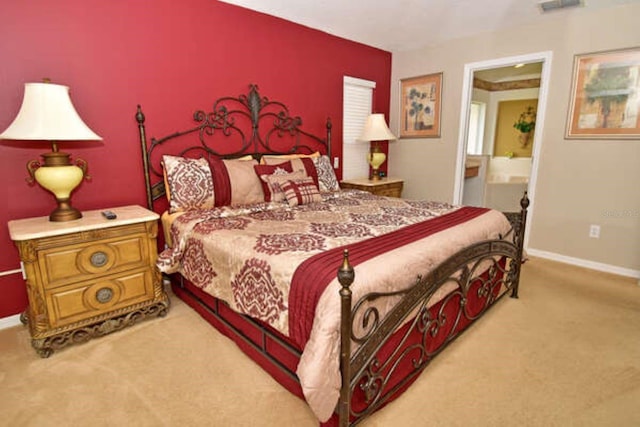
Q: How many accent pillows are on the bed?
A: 3